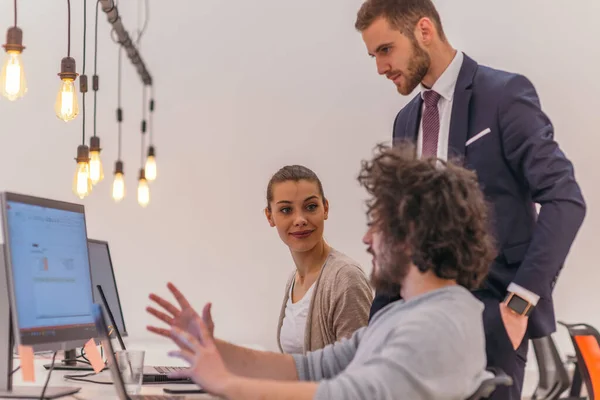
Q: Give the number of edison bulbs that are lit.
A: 7